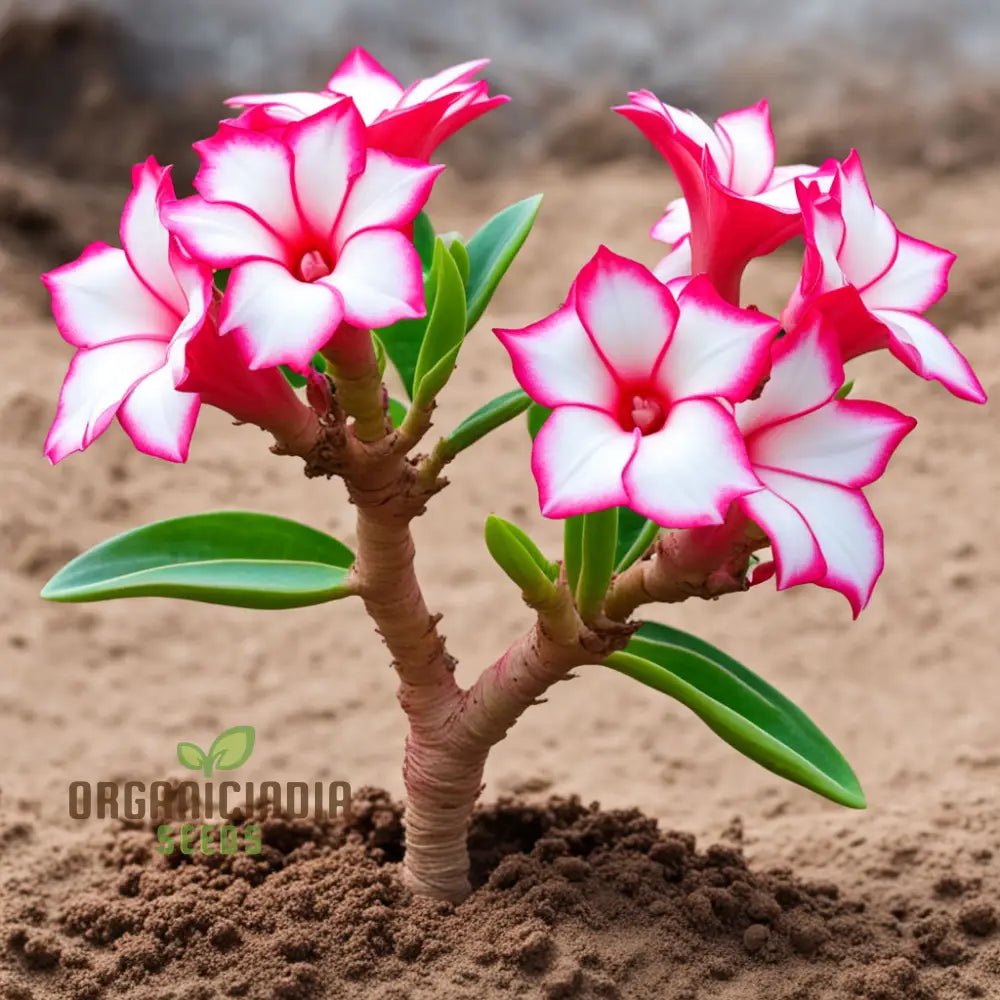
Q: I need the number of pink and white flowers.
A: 7